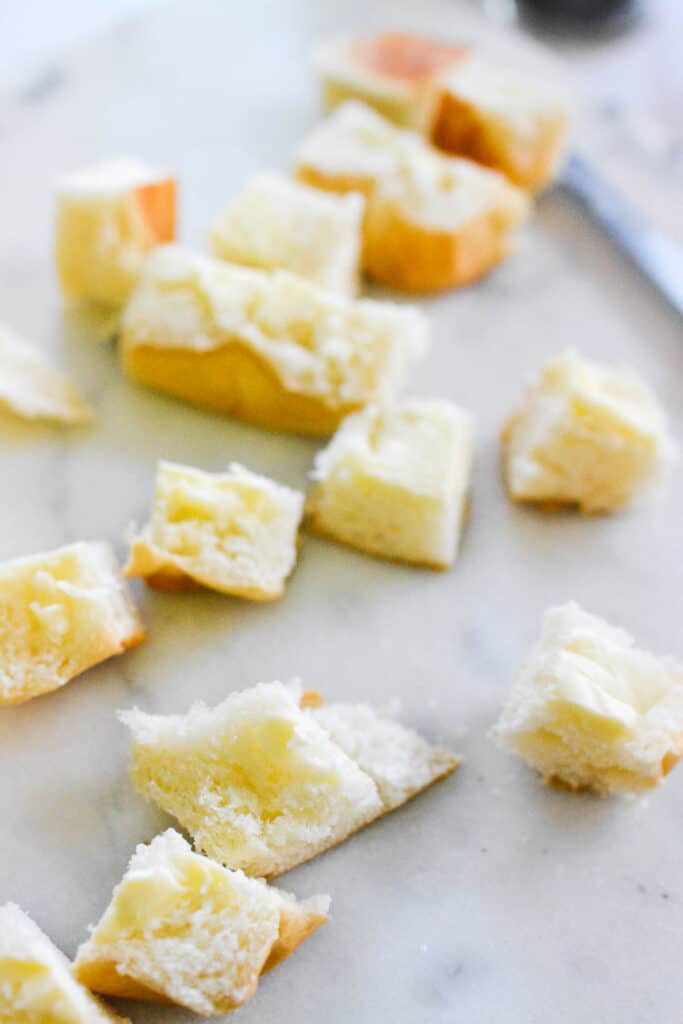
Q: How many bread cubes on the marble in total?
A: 15